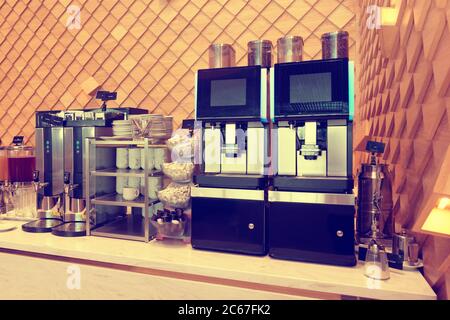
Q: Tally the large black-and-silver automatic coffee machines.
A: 2